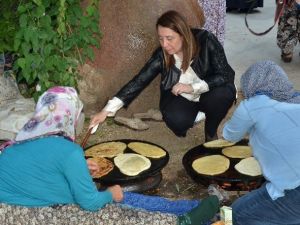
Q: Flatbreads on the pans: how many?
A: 8